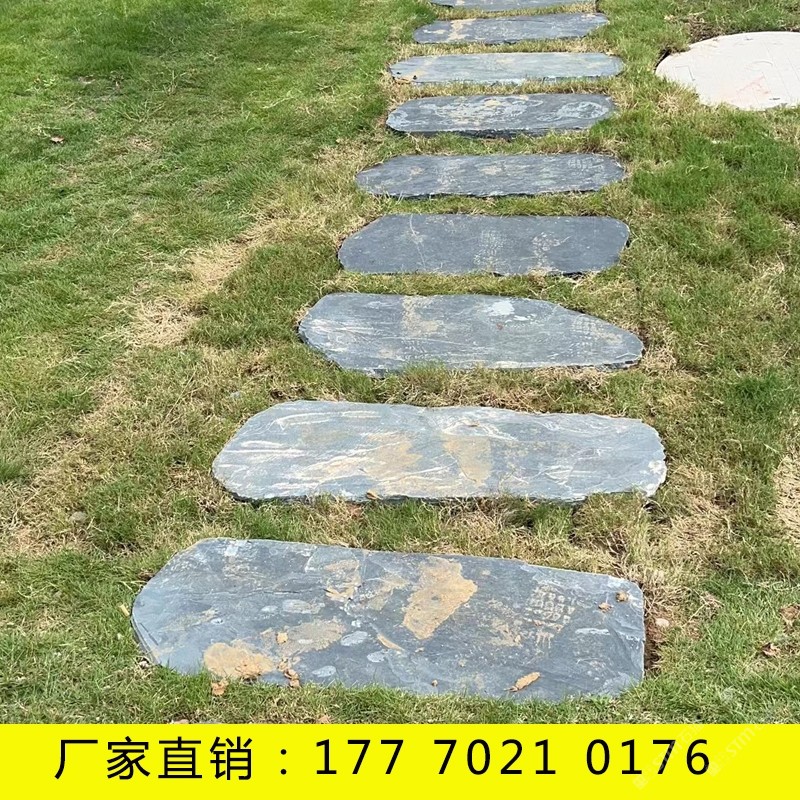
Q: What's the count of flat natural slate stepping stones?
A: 9